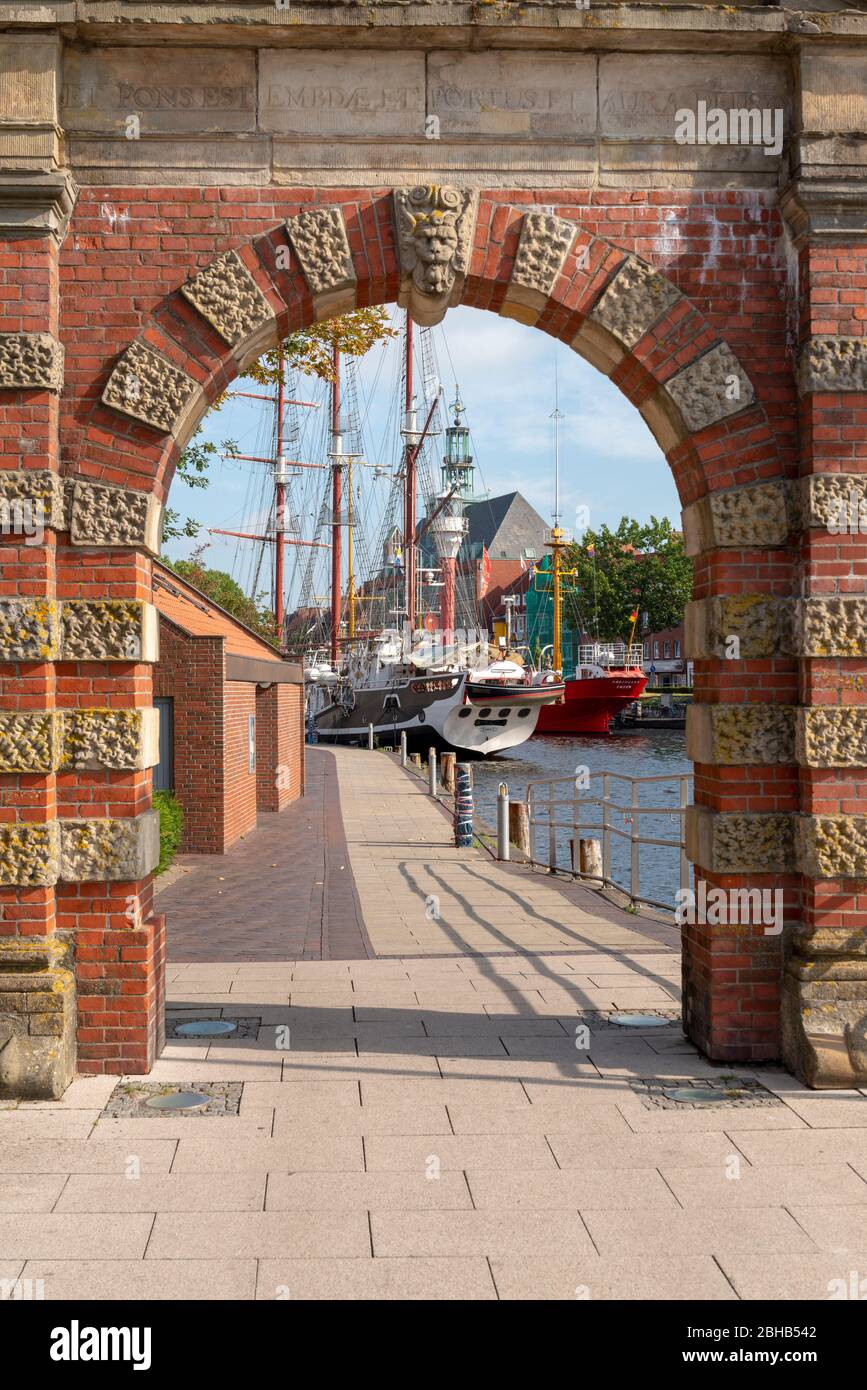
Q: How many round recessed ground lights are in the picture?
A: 4